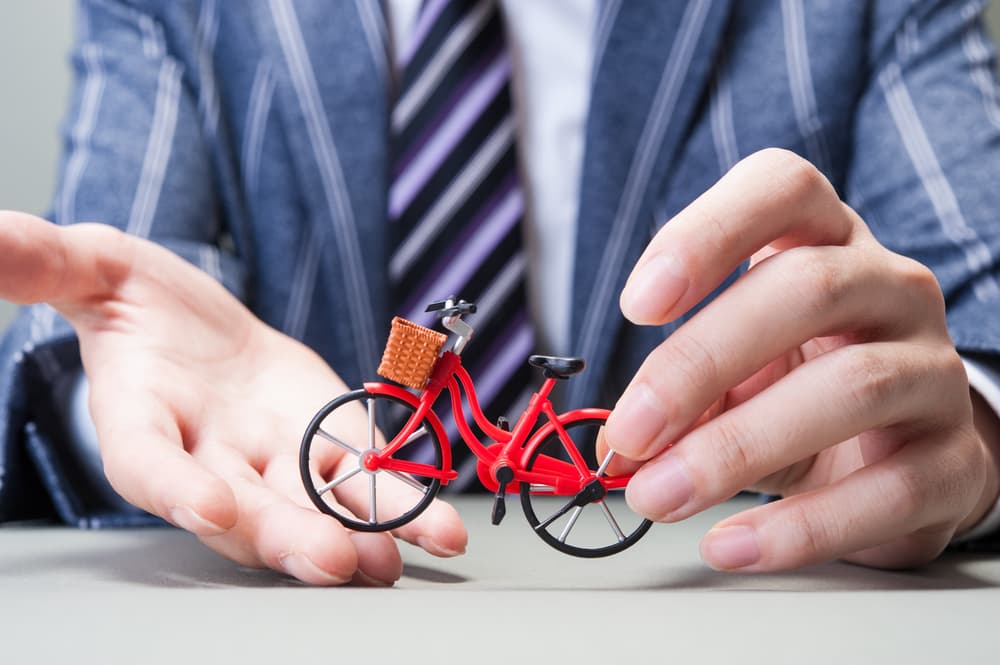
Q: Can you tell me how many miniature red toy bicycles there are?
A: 1